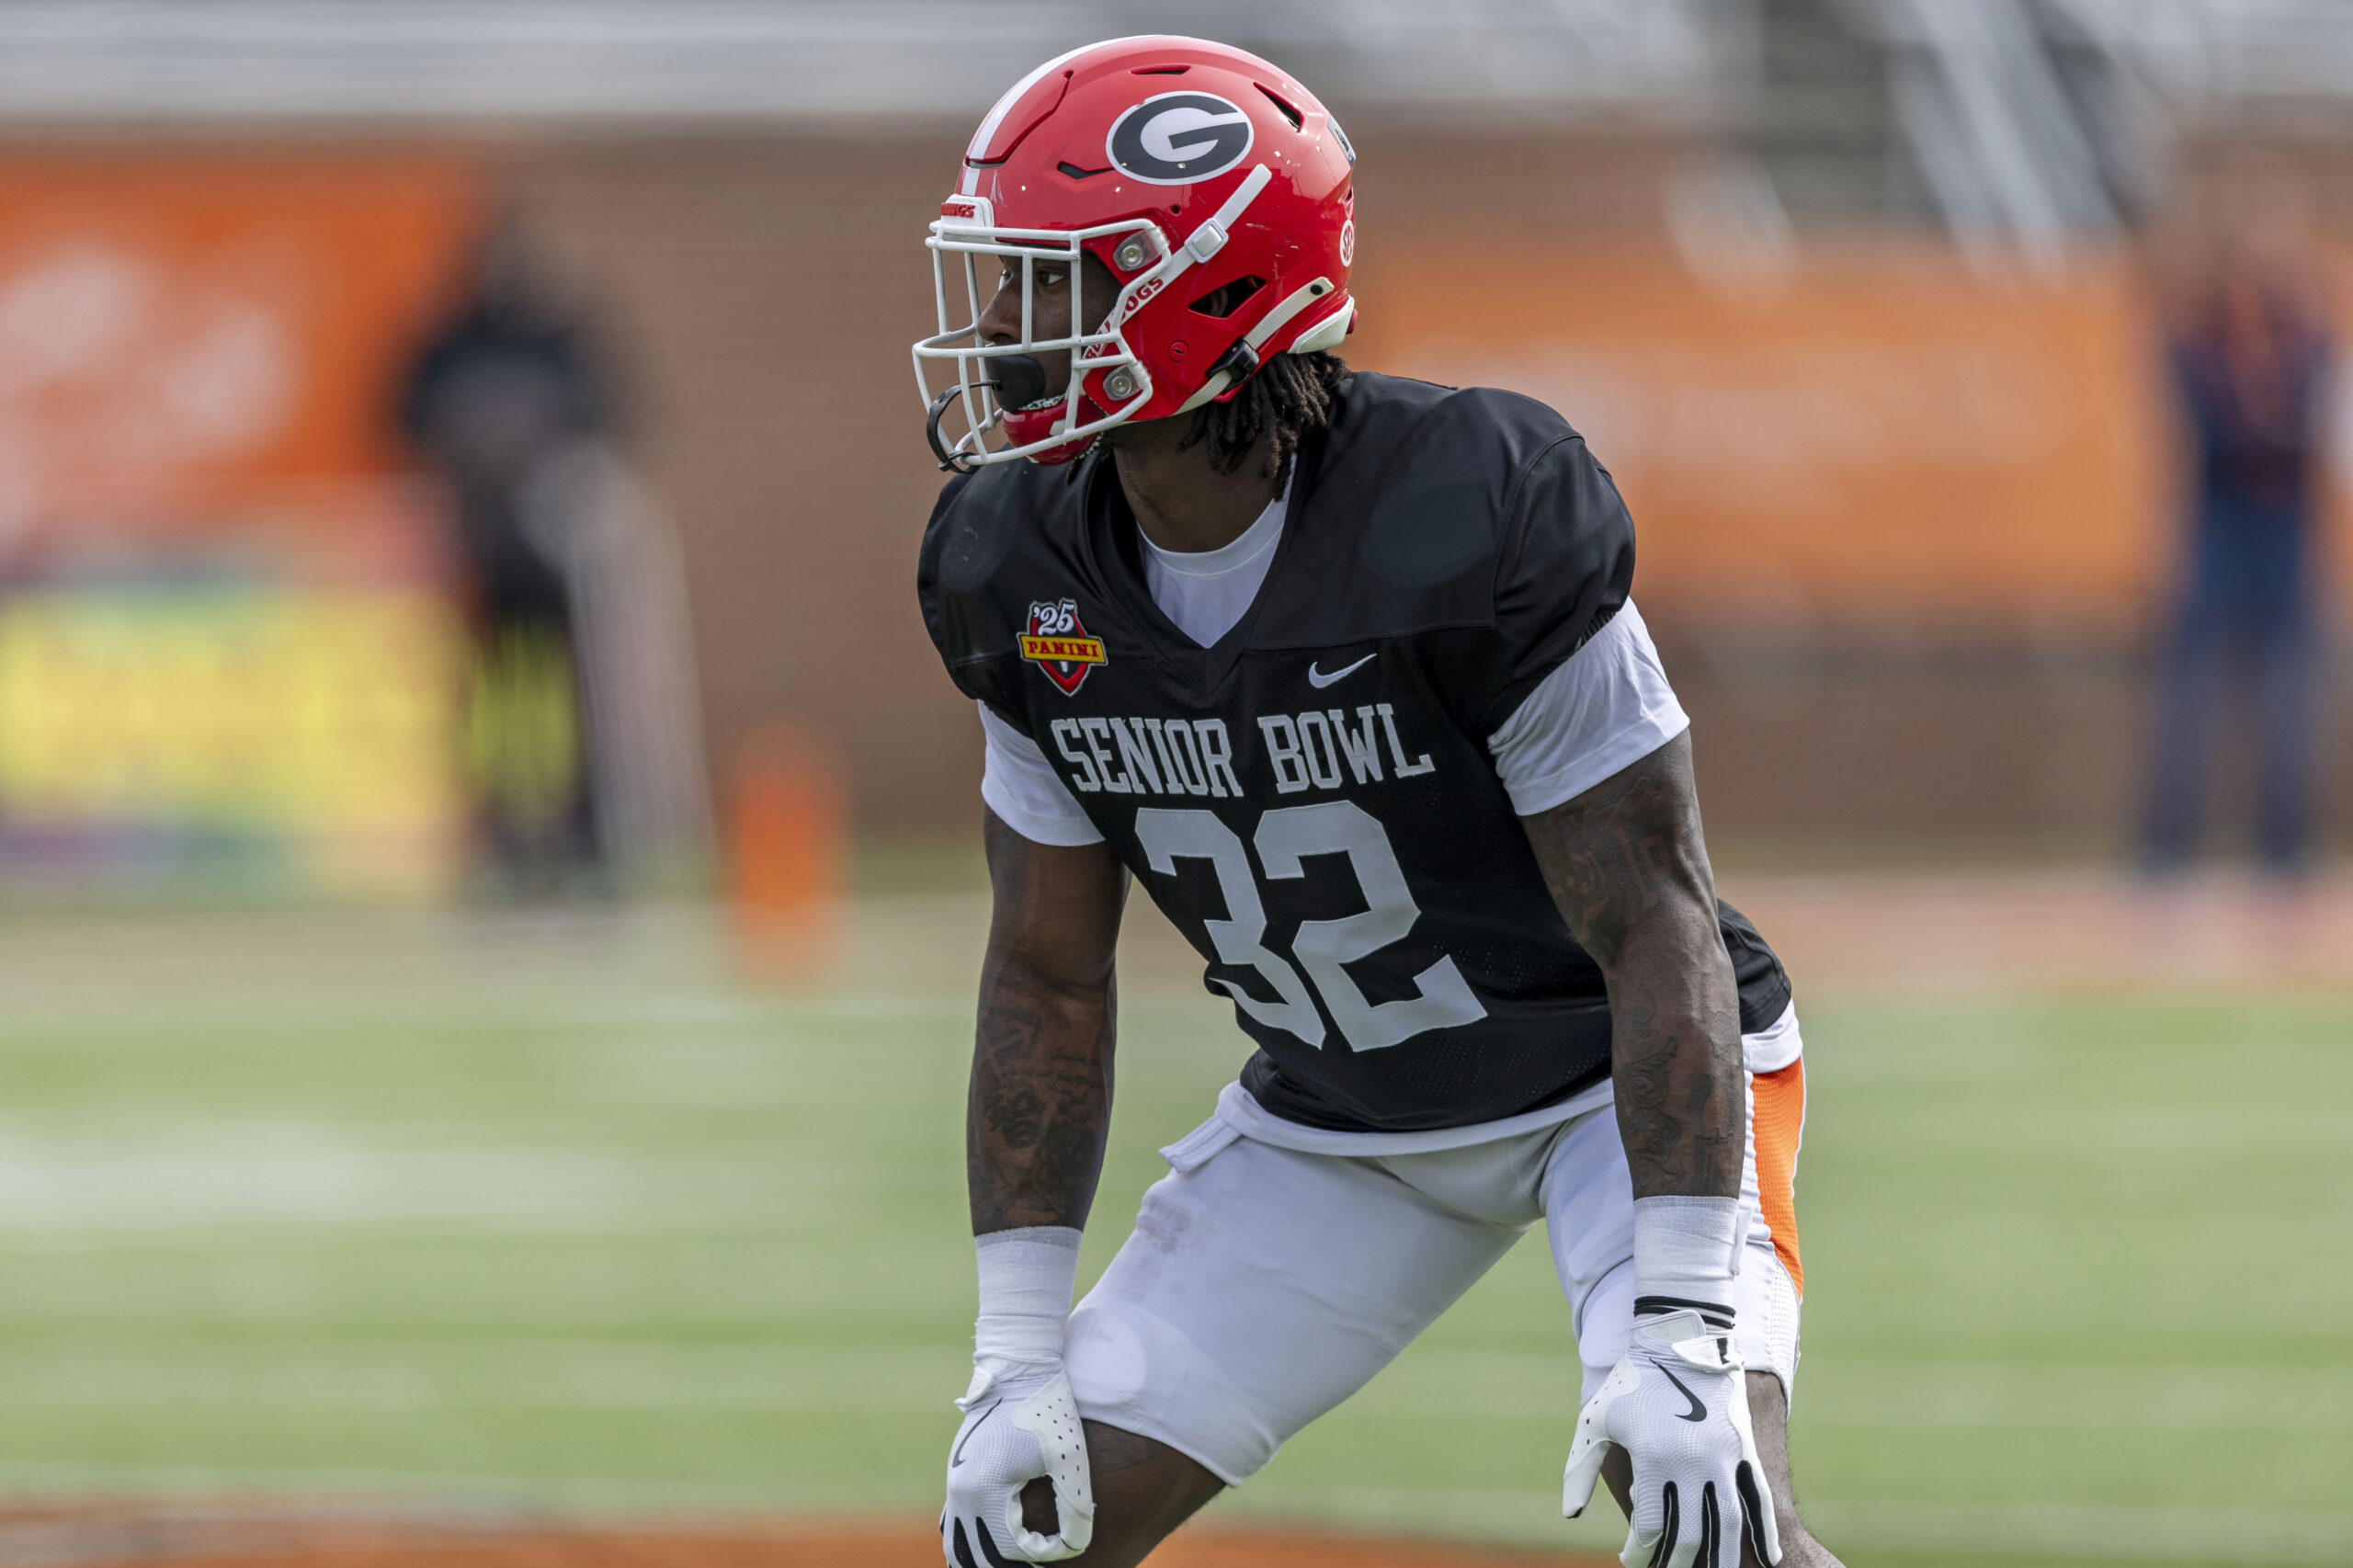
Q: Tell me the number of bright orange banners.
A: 2